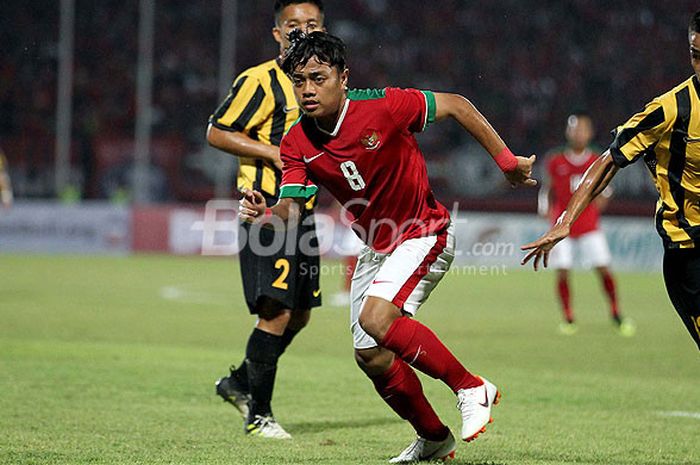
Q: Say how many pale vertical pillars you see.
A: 3